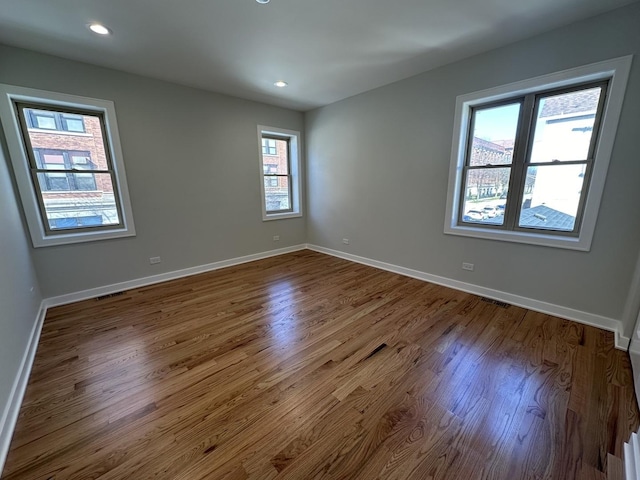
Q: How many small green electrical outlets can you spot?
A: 0